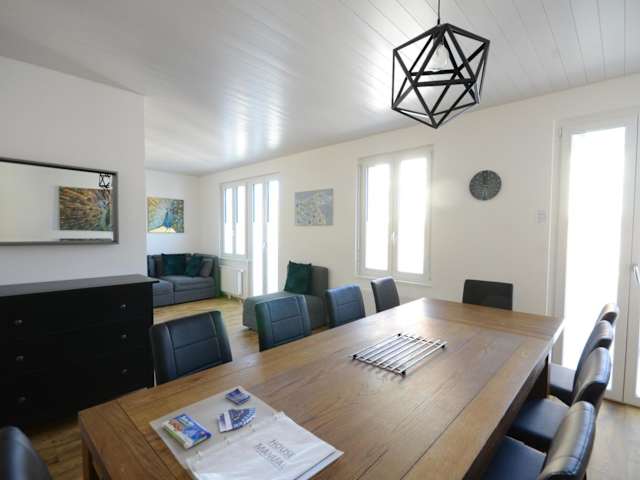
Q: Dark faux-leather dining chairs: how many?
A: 10